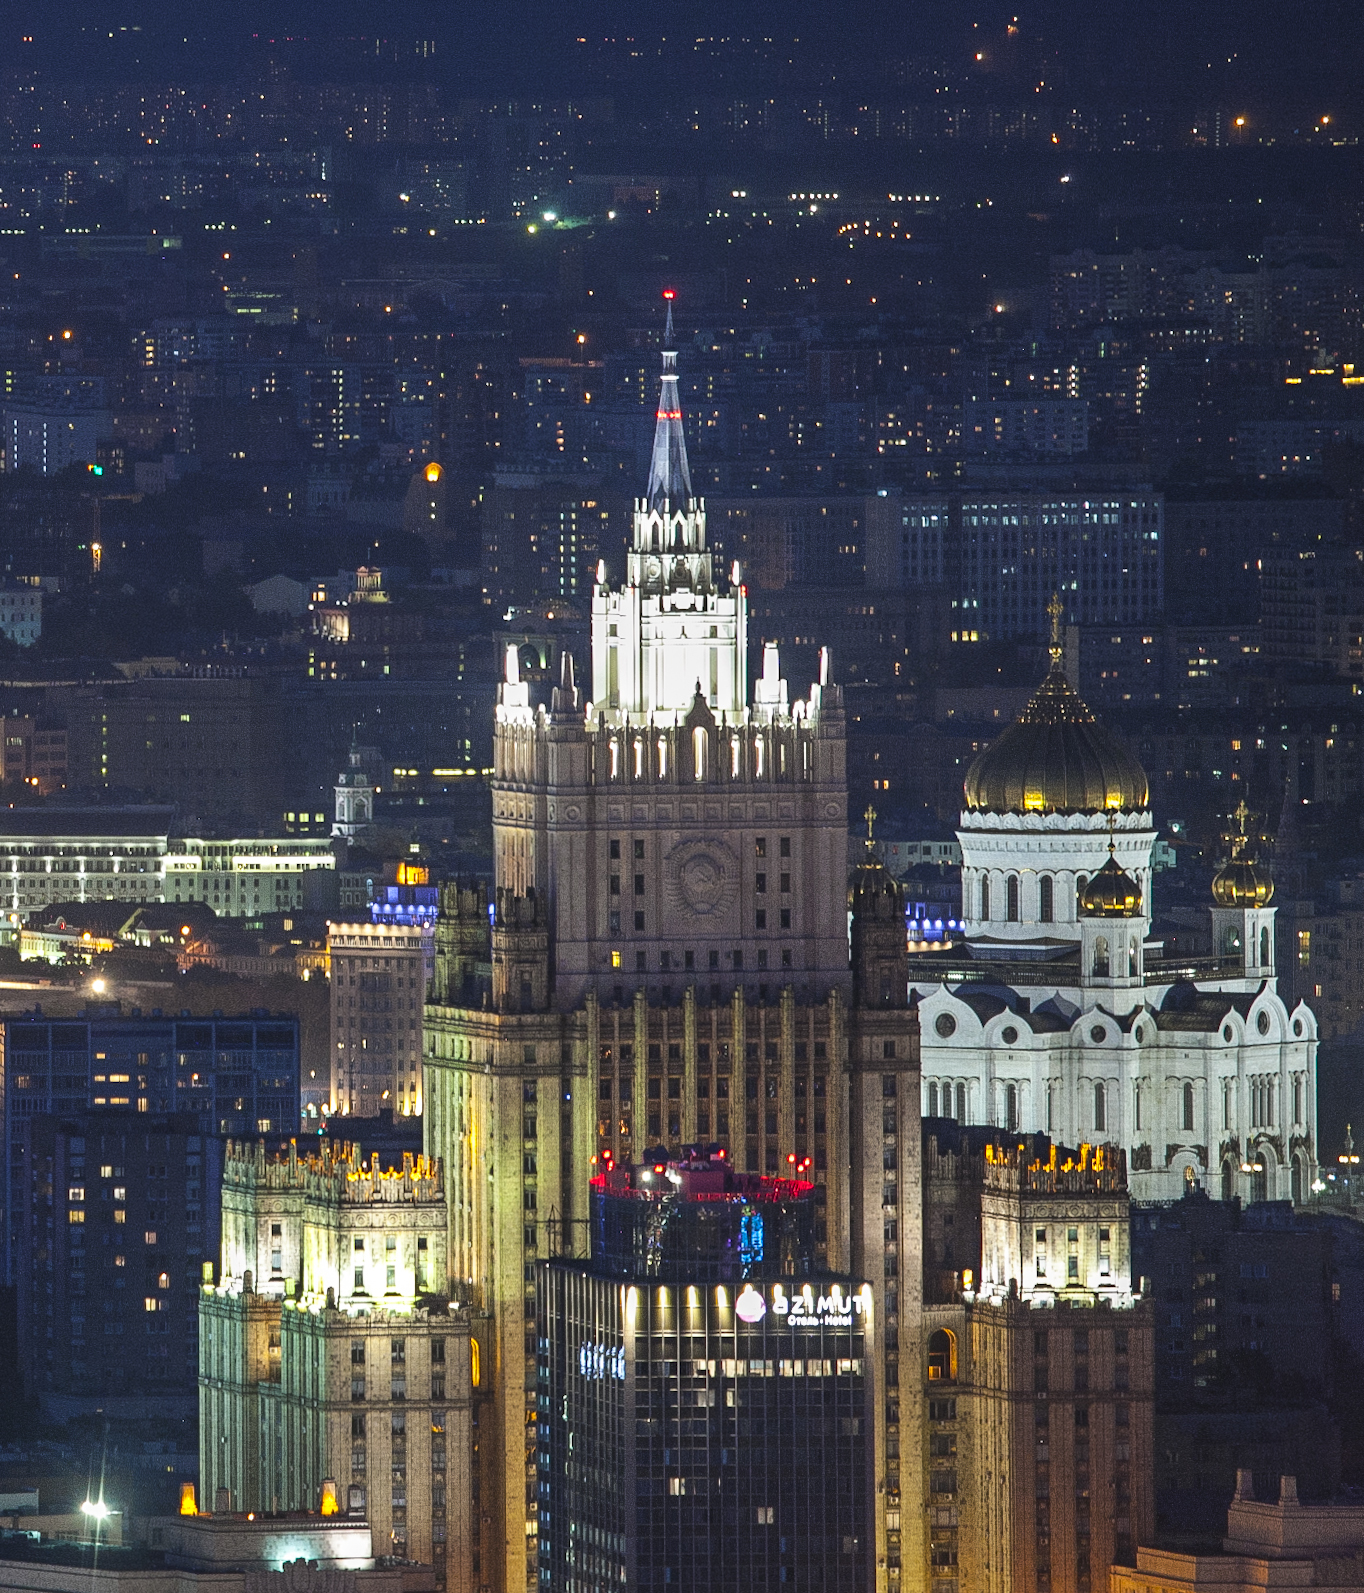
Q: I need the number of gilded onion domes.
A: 4